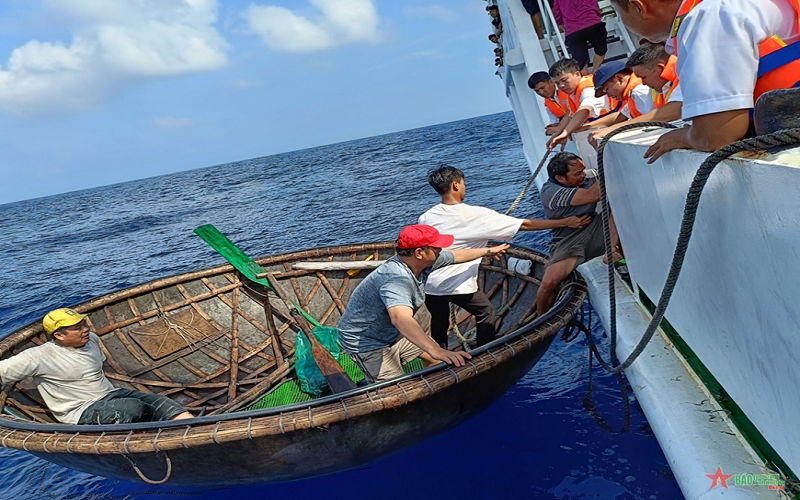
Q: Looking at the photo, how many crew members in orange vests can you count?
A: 5